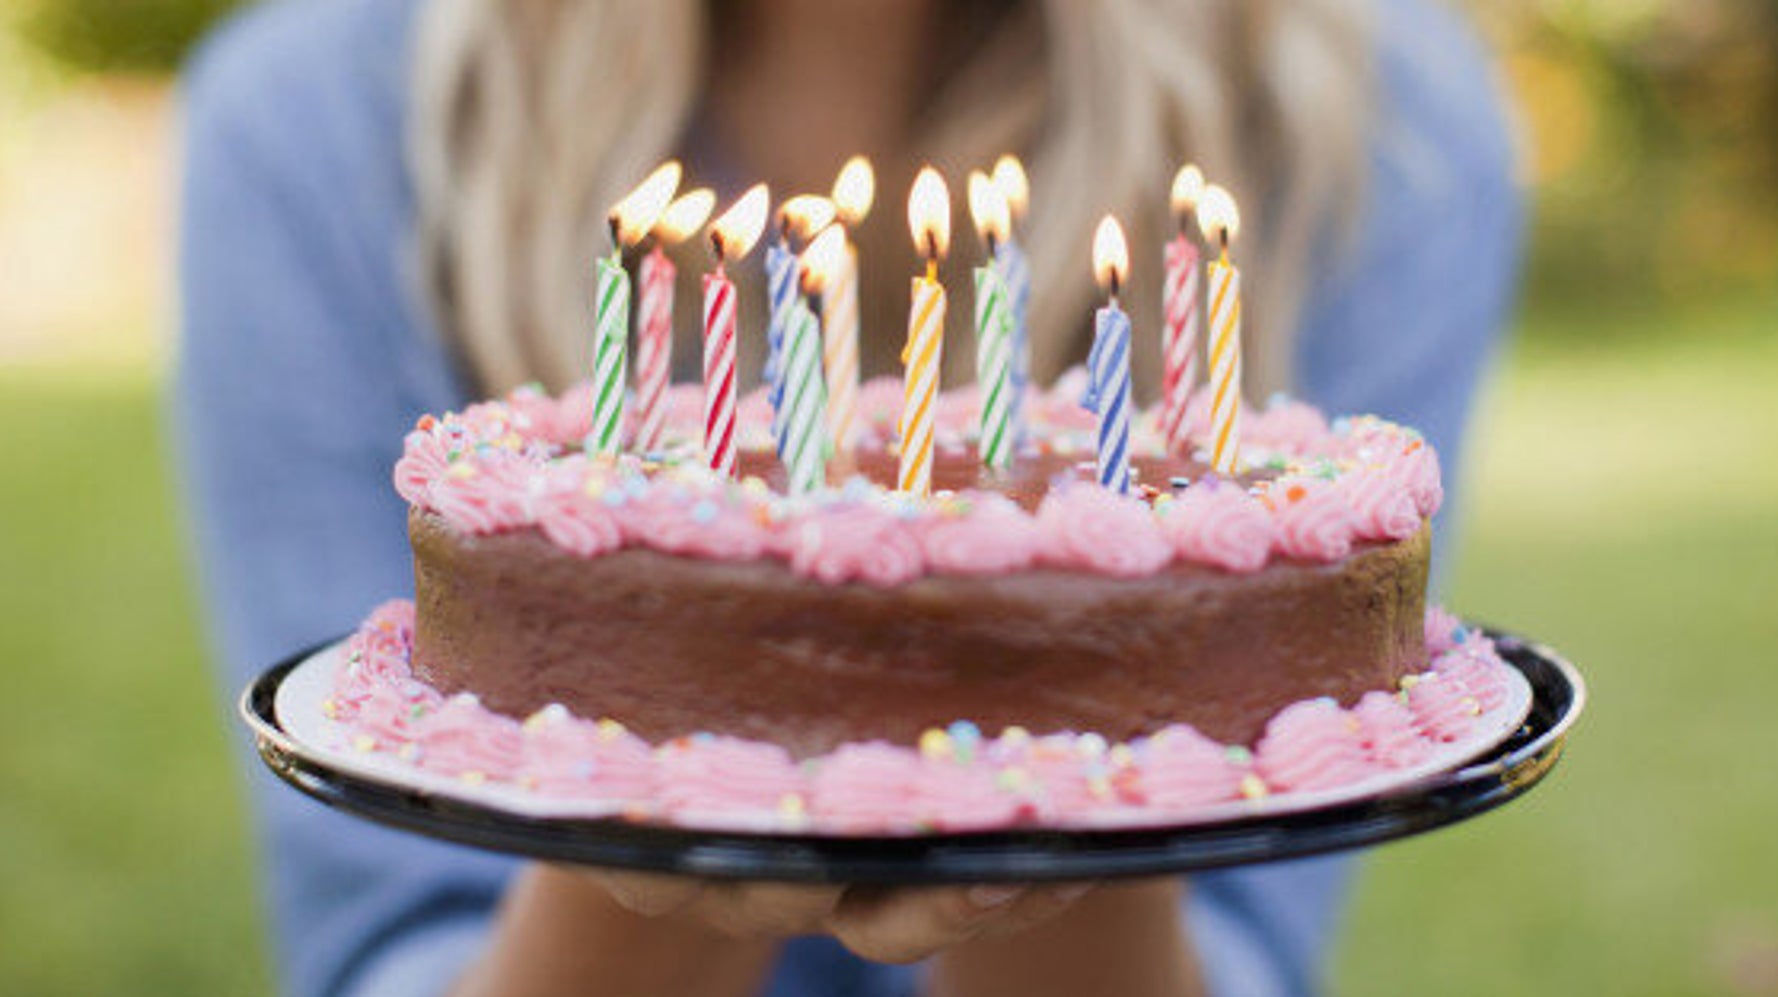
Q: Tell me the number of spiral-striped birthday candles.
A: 12